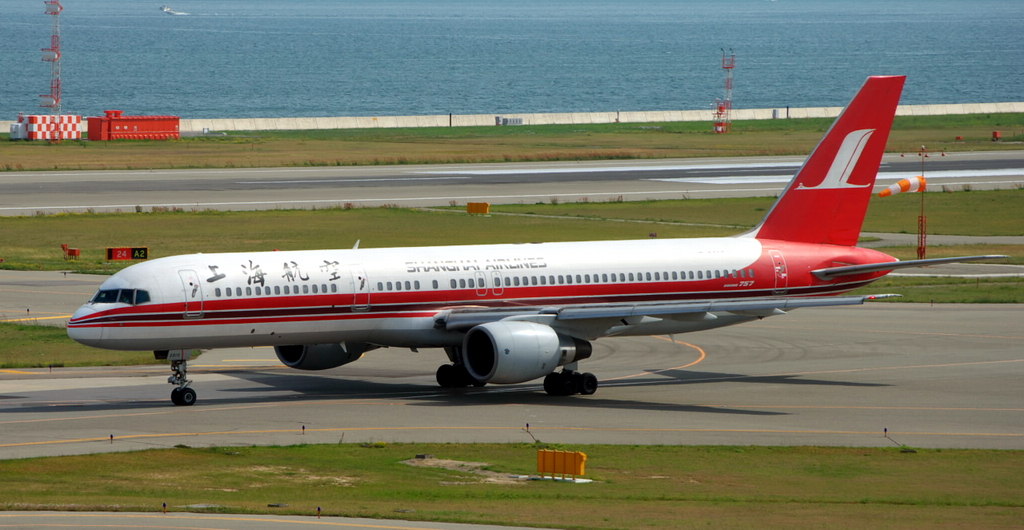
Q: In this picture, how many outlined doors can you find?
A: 5